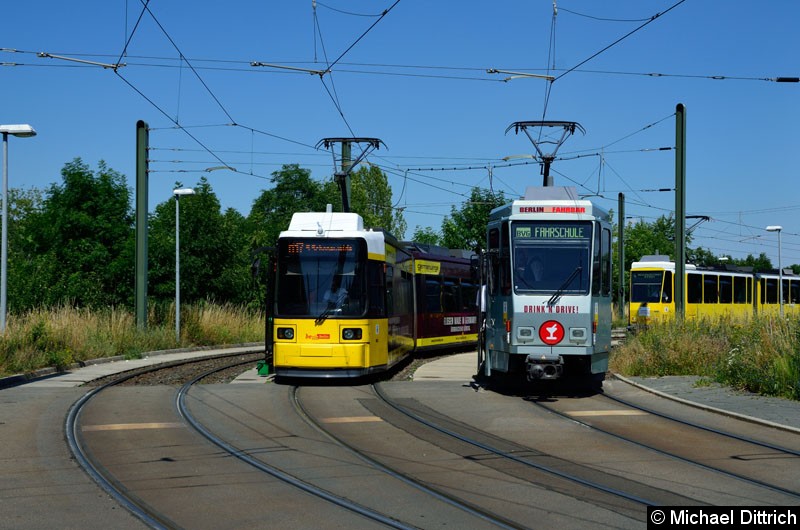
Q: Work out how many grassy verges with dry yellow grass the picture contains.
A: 2